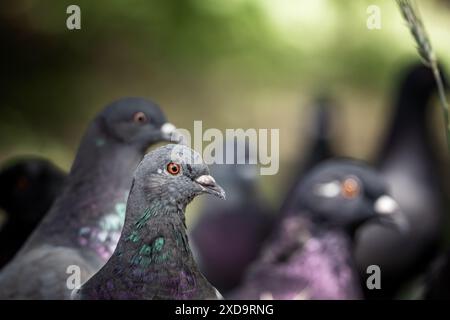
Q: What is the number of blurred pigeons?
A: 6